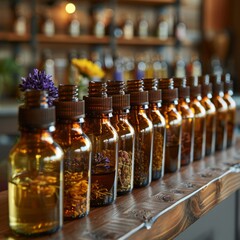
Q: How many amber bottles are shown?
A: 12